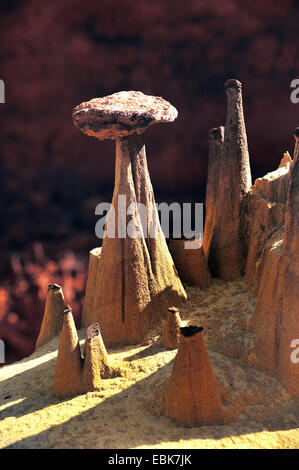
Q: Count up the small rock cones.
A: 5